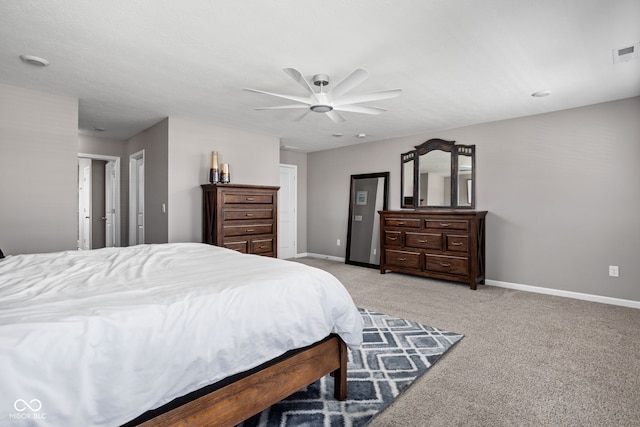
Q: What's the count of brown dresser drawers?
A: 12